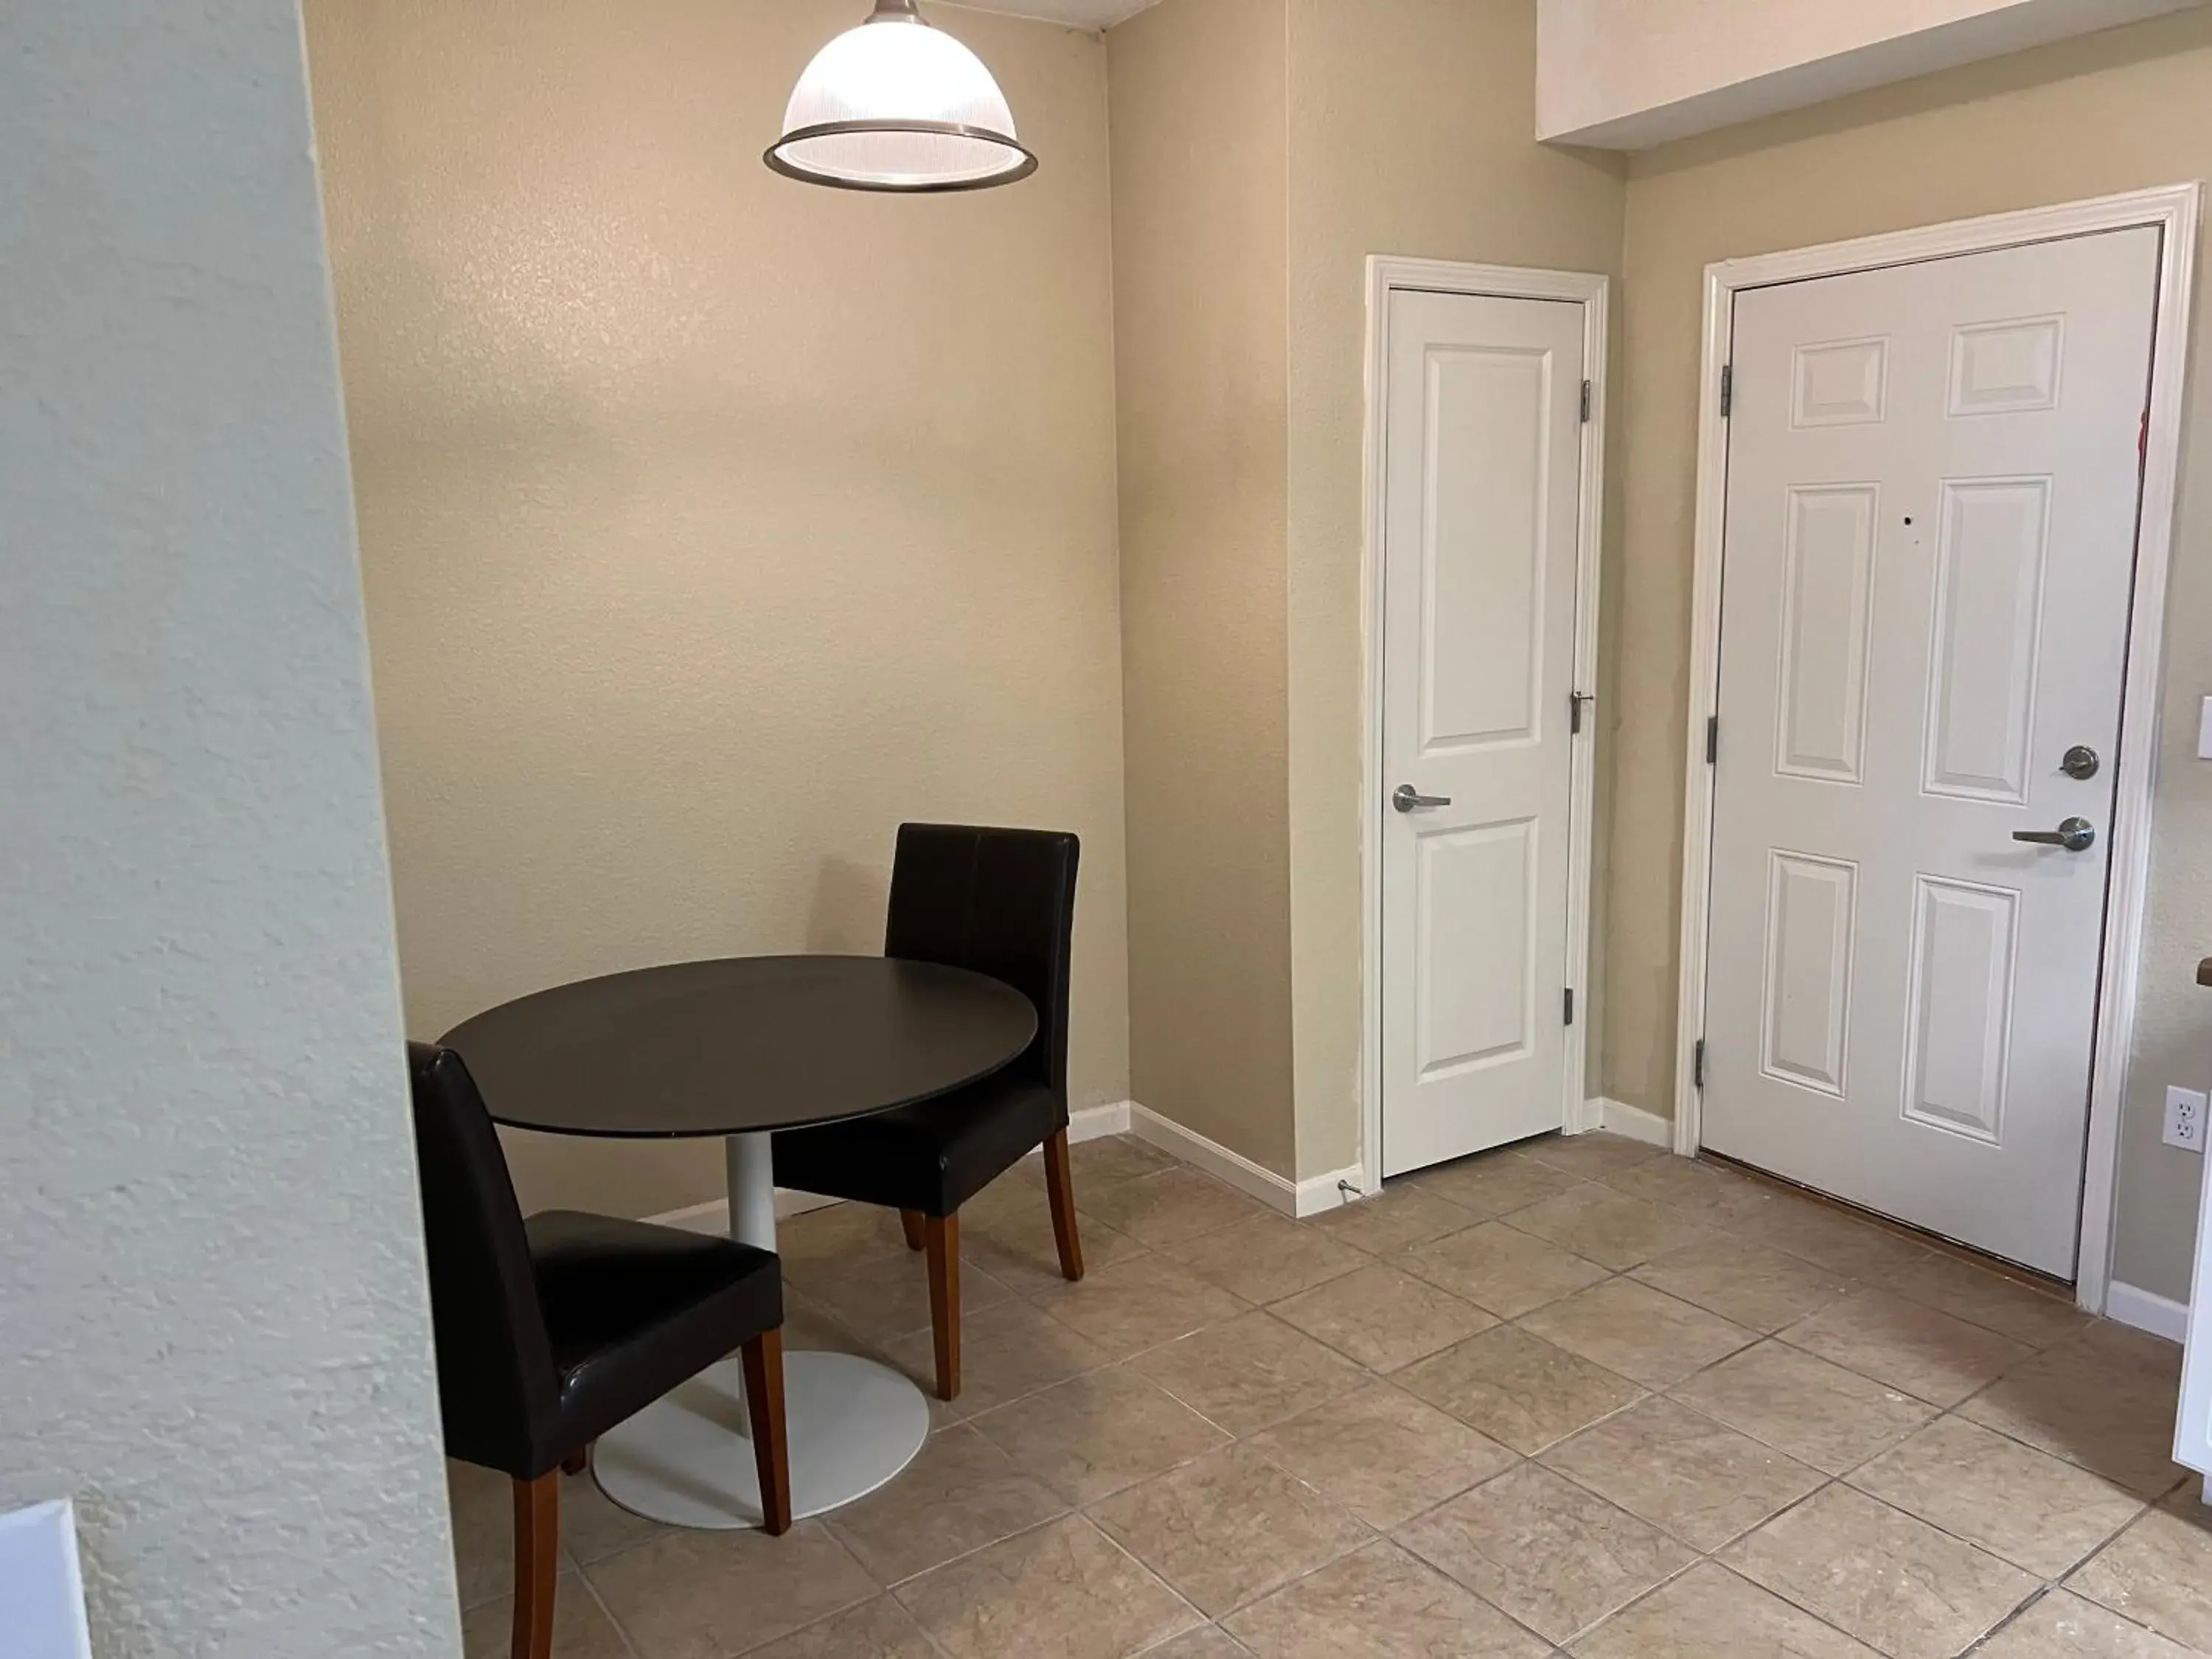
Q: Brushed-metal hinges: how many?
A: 6